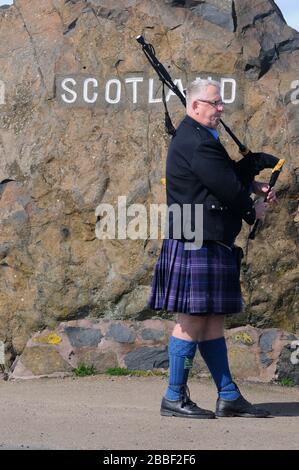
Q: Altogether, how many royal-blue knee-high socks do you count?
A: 2